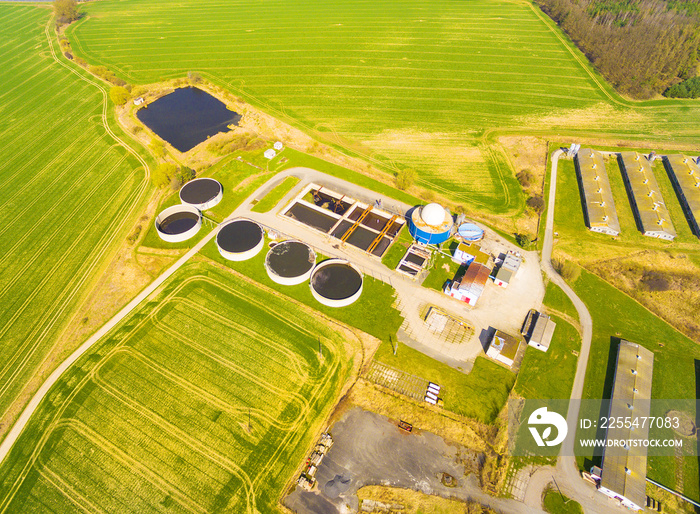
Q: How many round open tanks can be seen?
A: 5